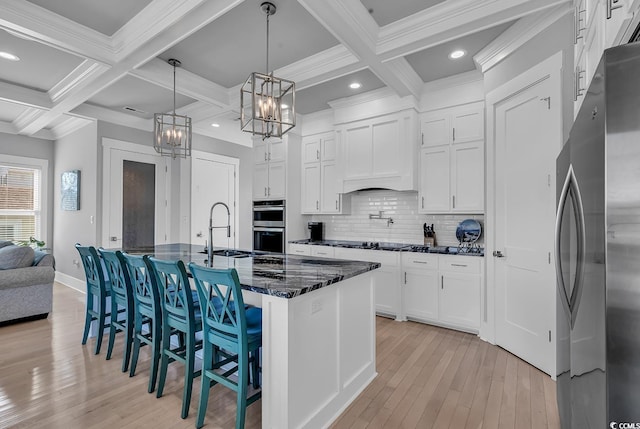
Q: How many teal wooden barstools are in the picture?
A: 5